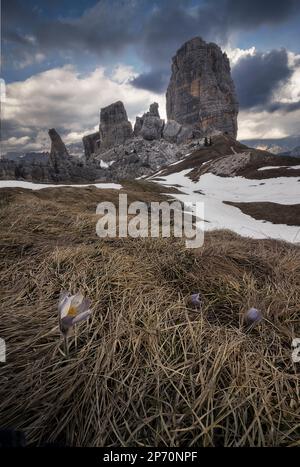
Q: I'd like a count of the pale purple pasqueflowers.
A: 3